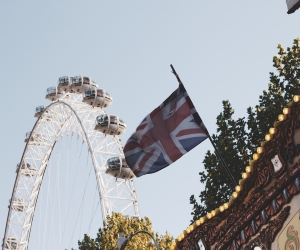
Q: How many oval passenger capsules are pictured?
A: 11